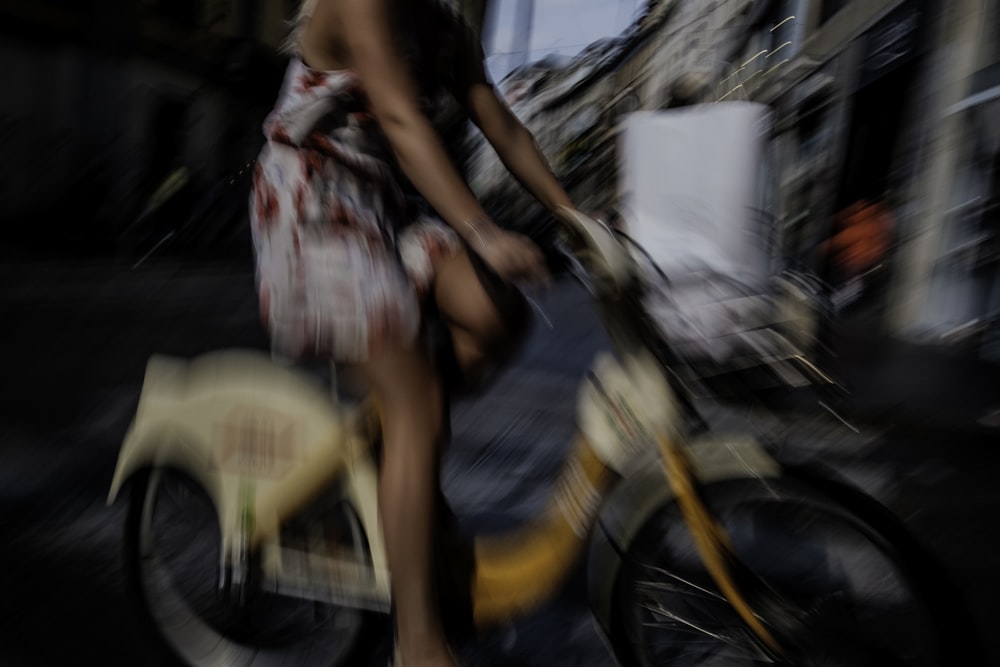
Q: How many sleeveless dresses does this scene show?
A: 1